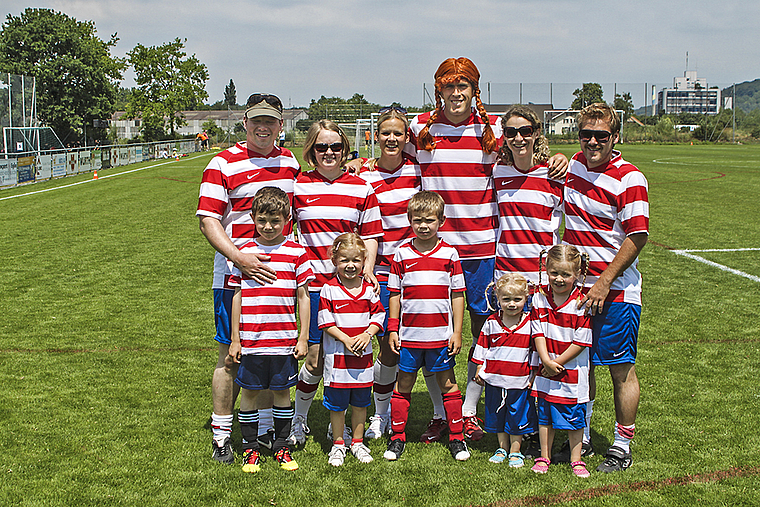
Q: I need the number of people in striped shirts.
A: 11